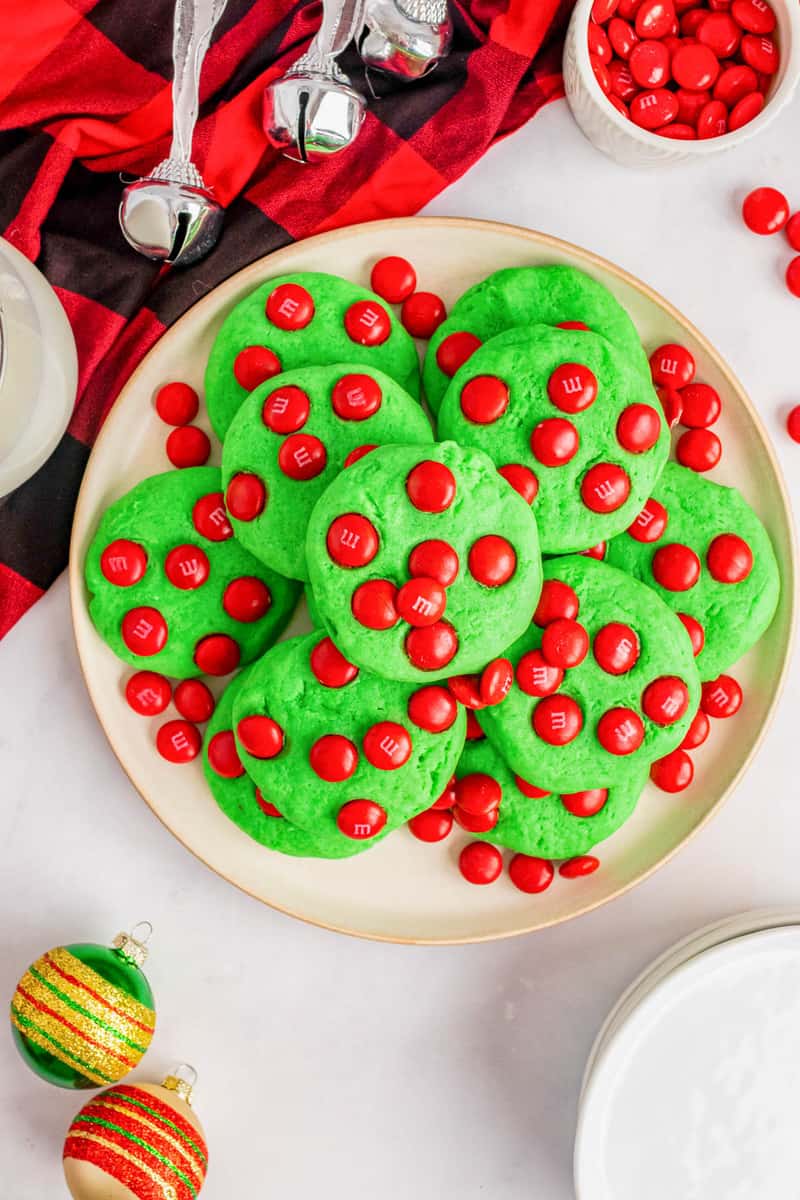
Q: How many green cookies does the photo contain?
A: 11